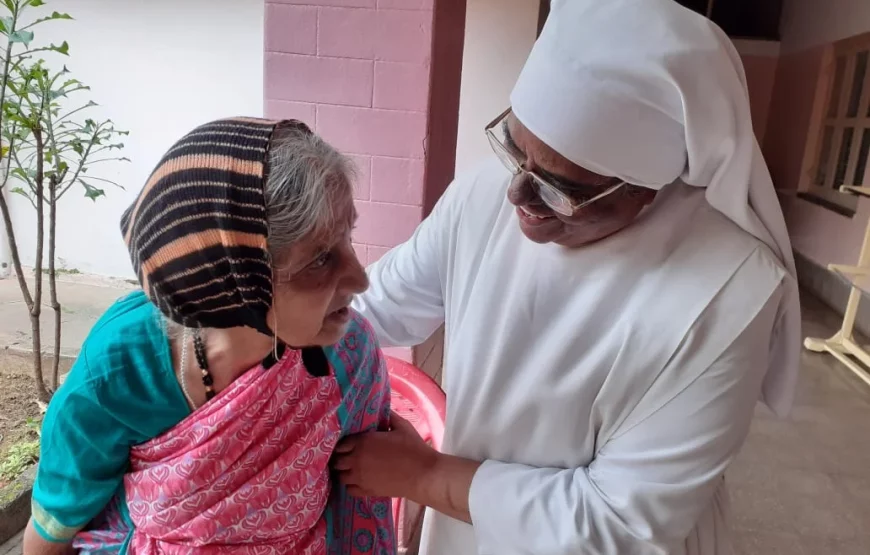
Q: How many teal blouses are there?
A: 1